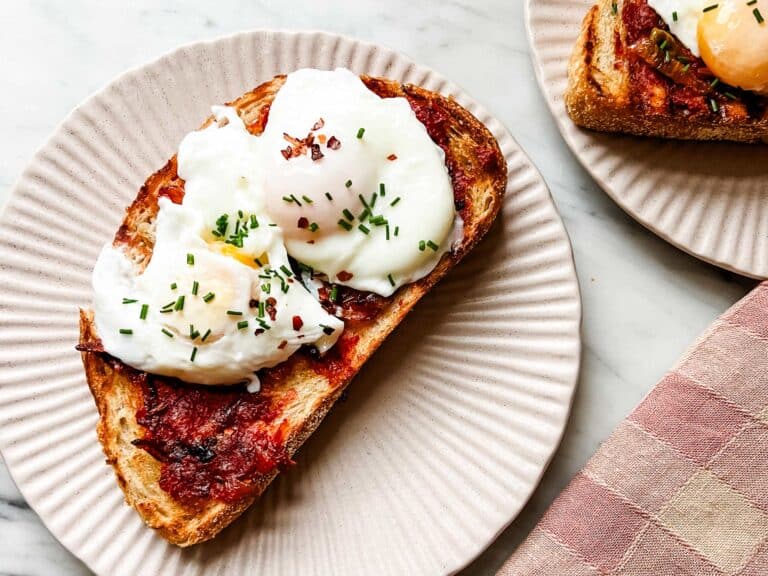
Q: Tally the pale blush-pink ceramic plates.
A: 2